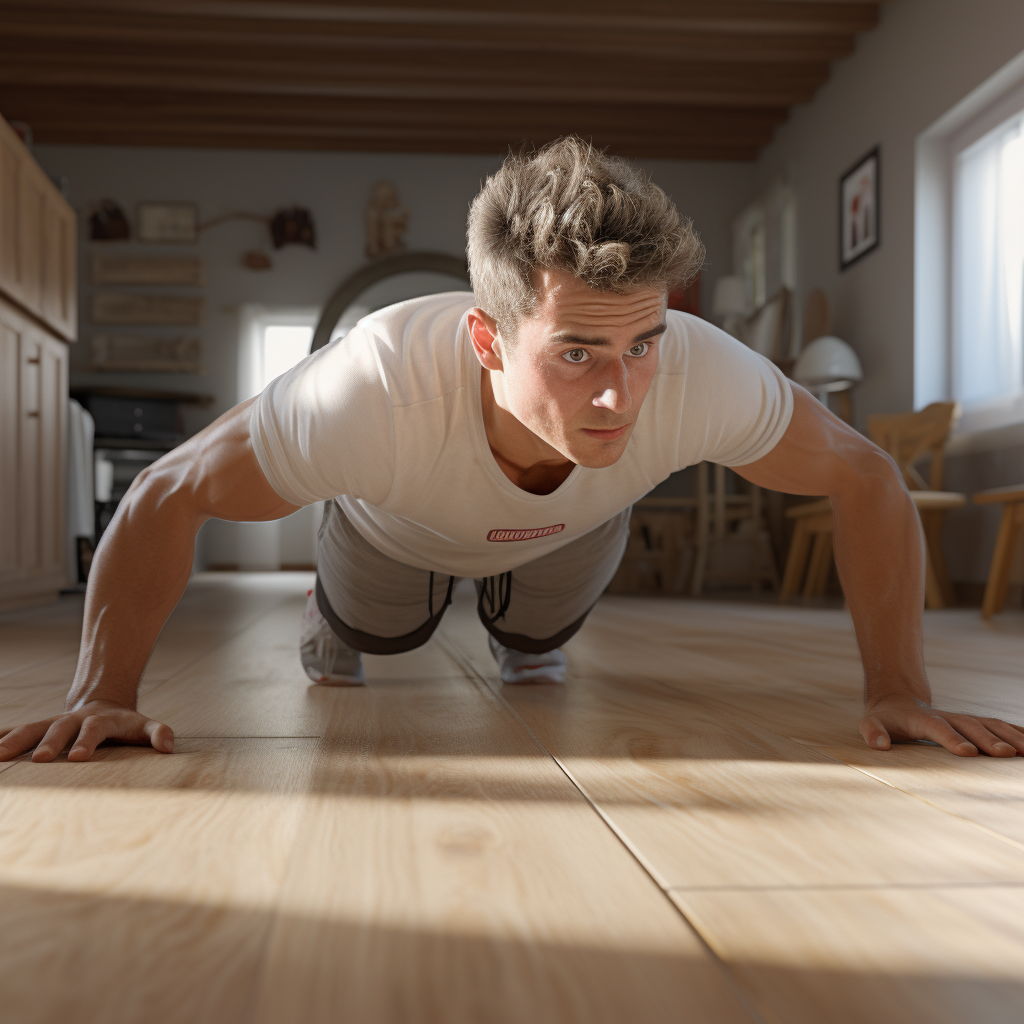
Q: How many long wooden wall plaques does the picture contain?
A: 3